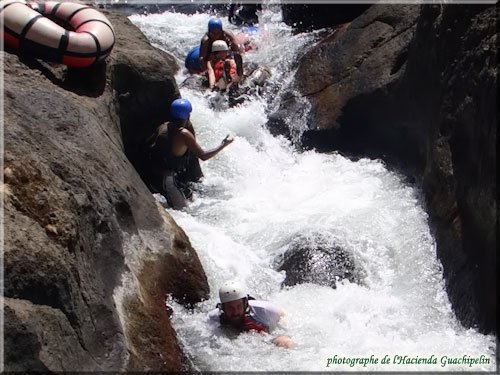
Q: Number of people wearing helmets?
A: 4